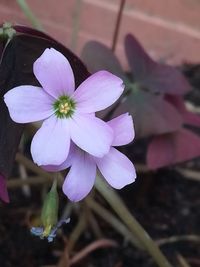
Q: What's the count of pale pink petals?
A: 9